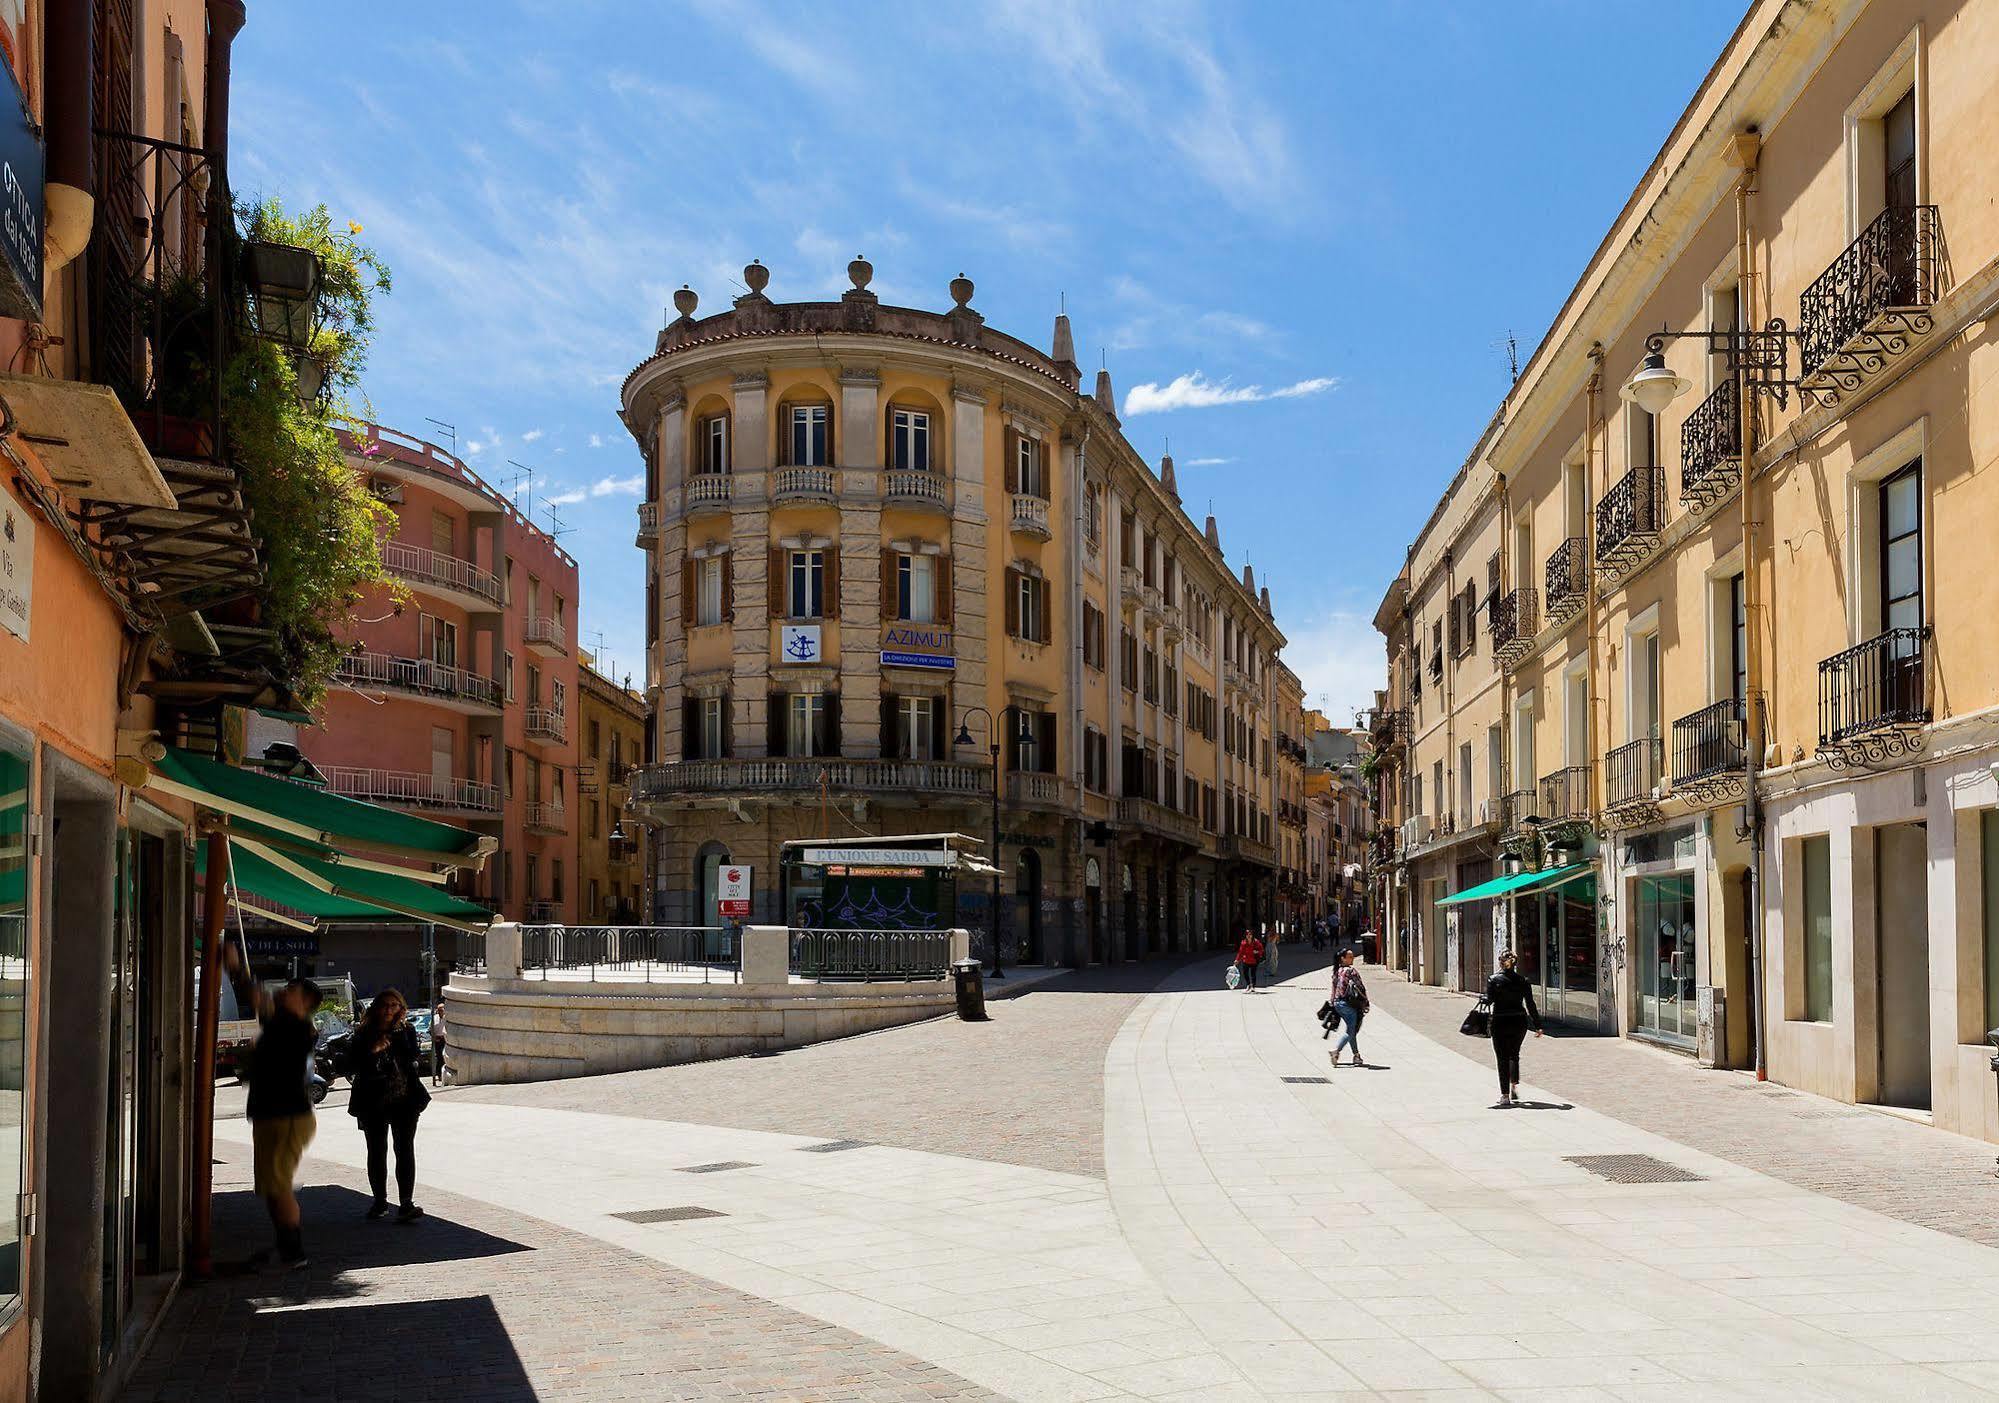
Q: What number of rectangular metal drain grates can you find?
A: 5